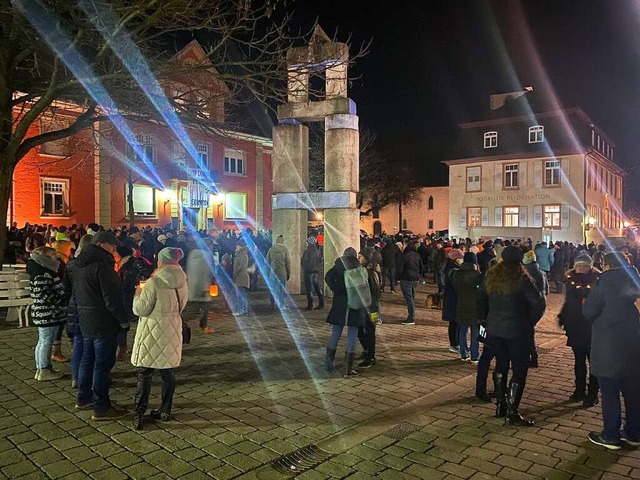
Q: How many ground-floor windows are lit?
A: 5